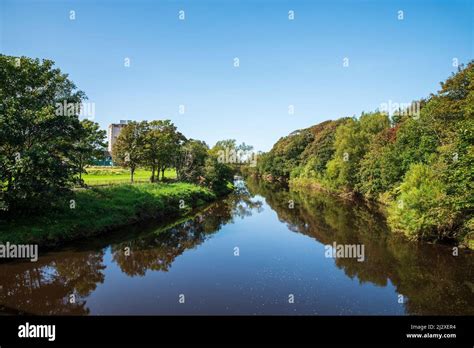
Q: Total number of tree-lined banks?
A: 2